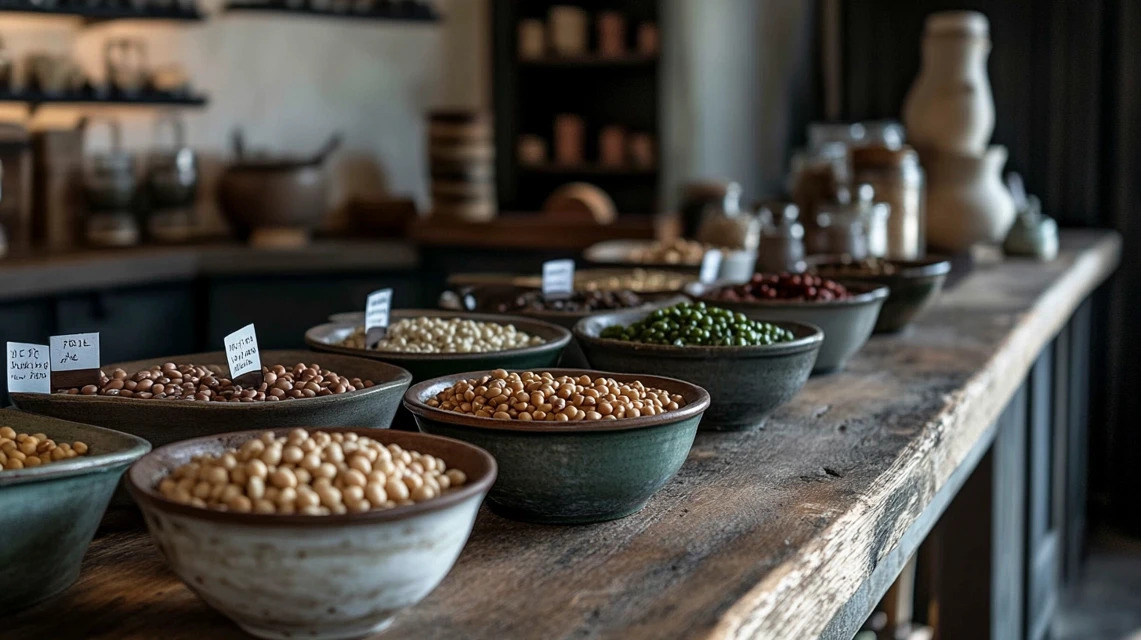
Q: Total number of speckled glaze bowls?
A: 1